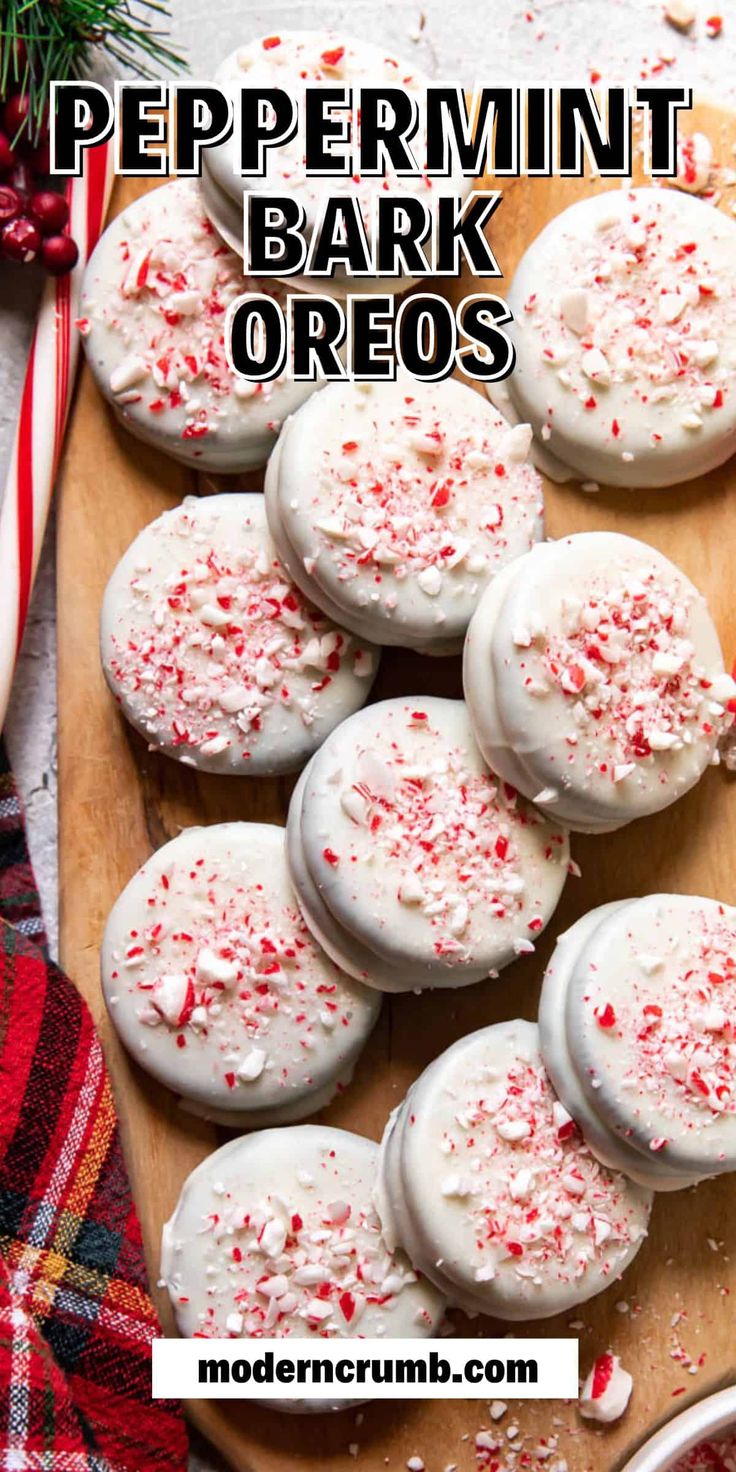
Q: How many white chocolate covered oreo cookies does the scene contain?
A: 11